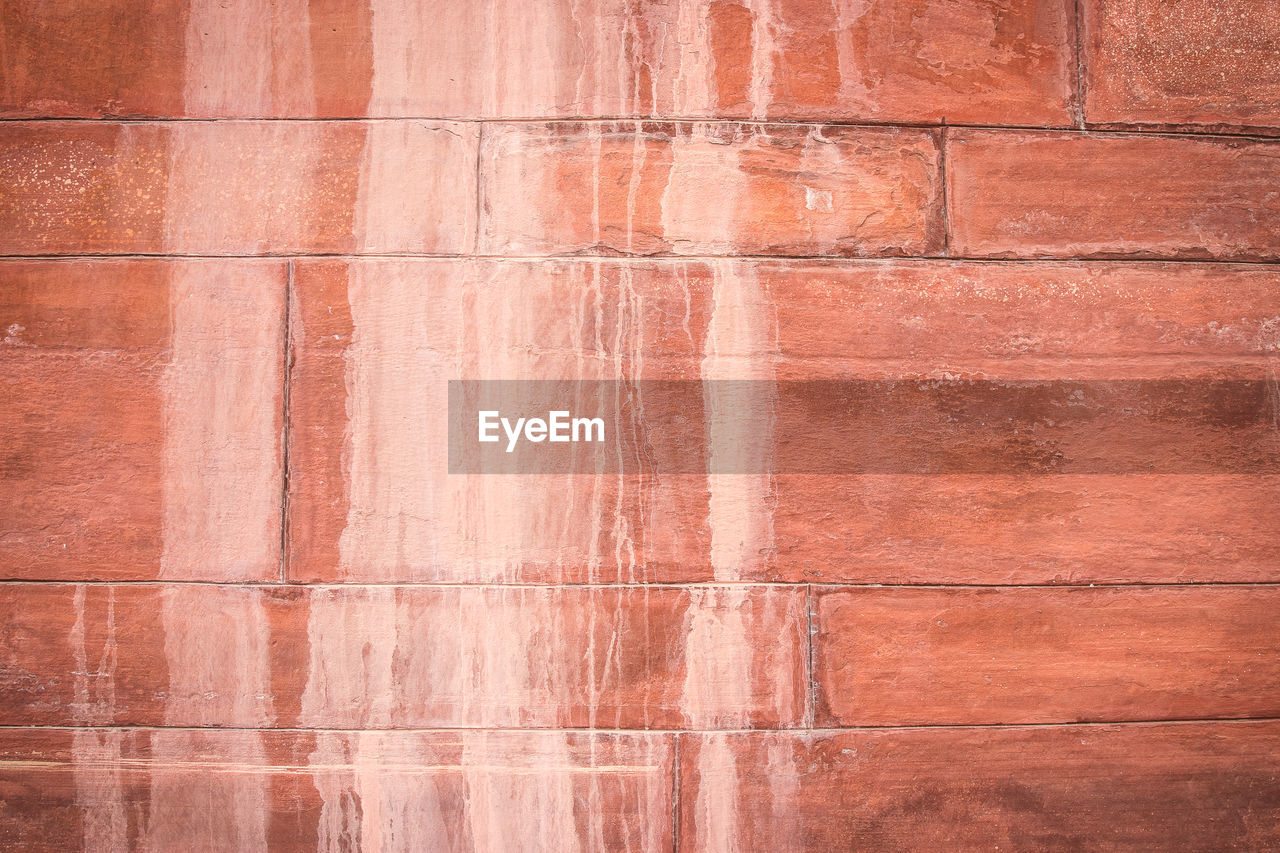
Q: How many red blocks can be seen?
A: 11